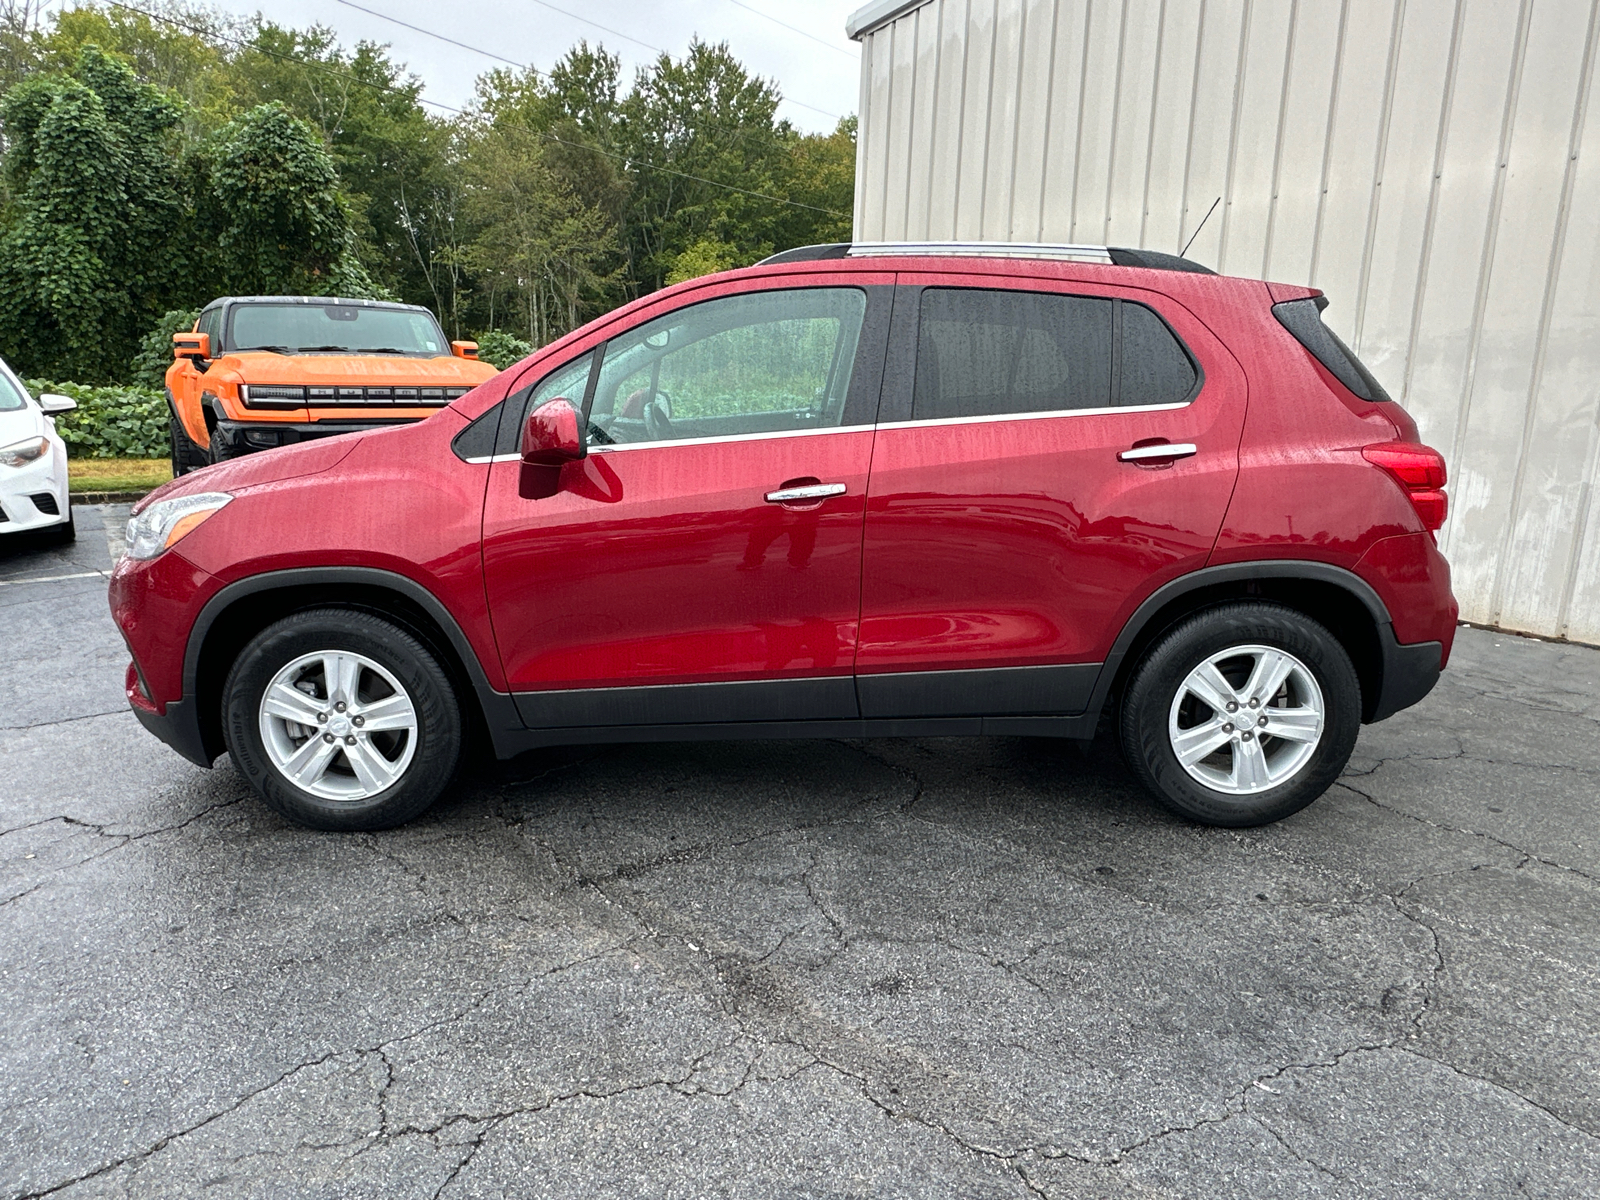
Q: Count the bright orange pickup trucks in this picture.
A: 1